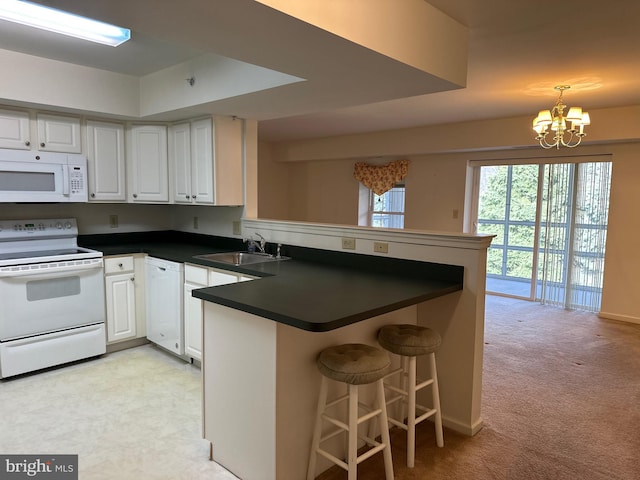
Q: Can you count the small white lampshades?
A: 5